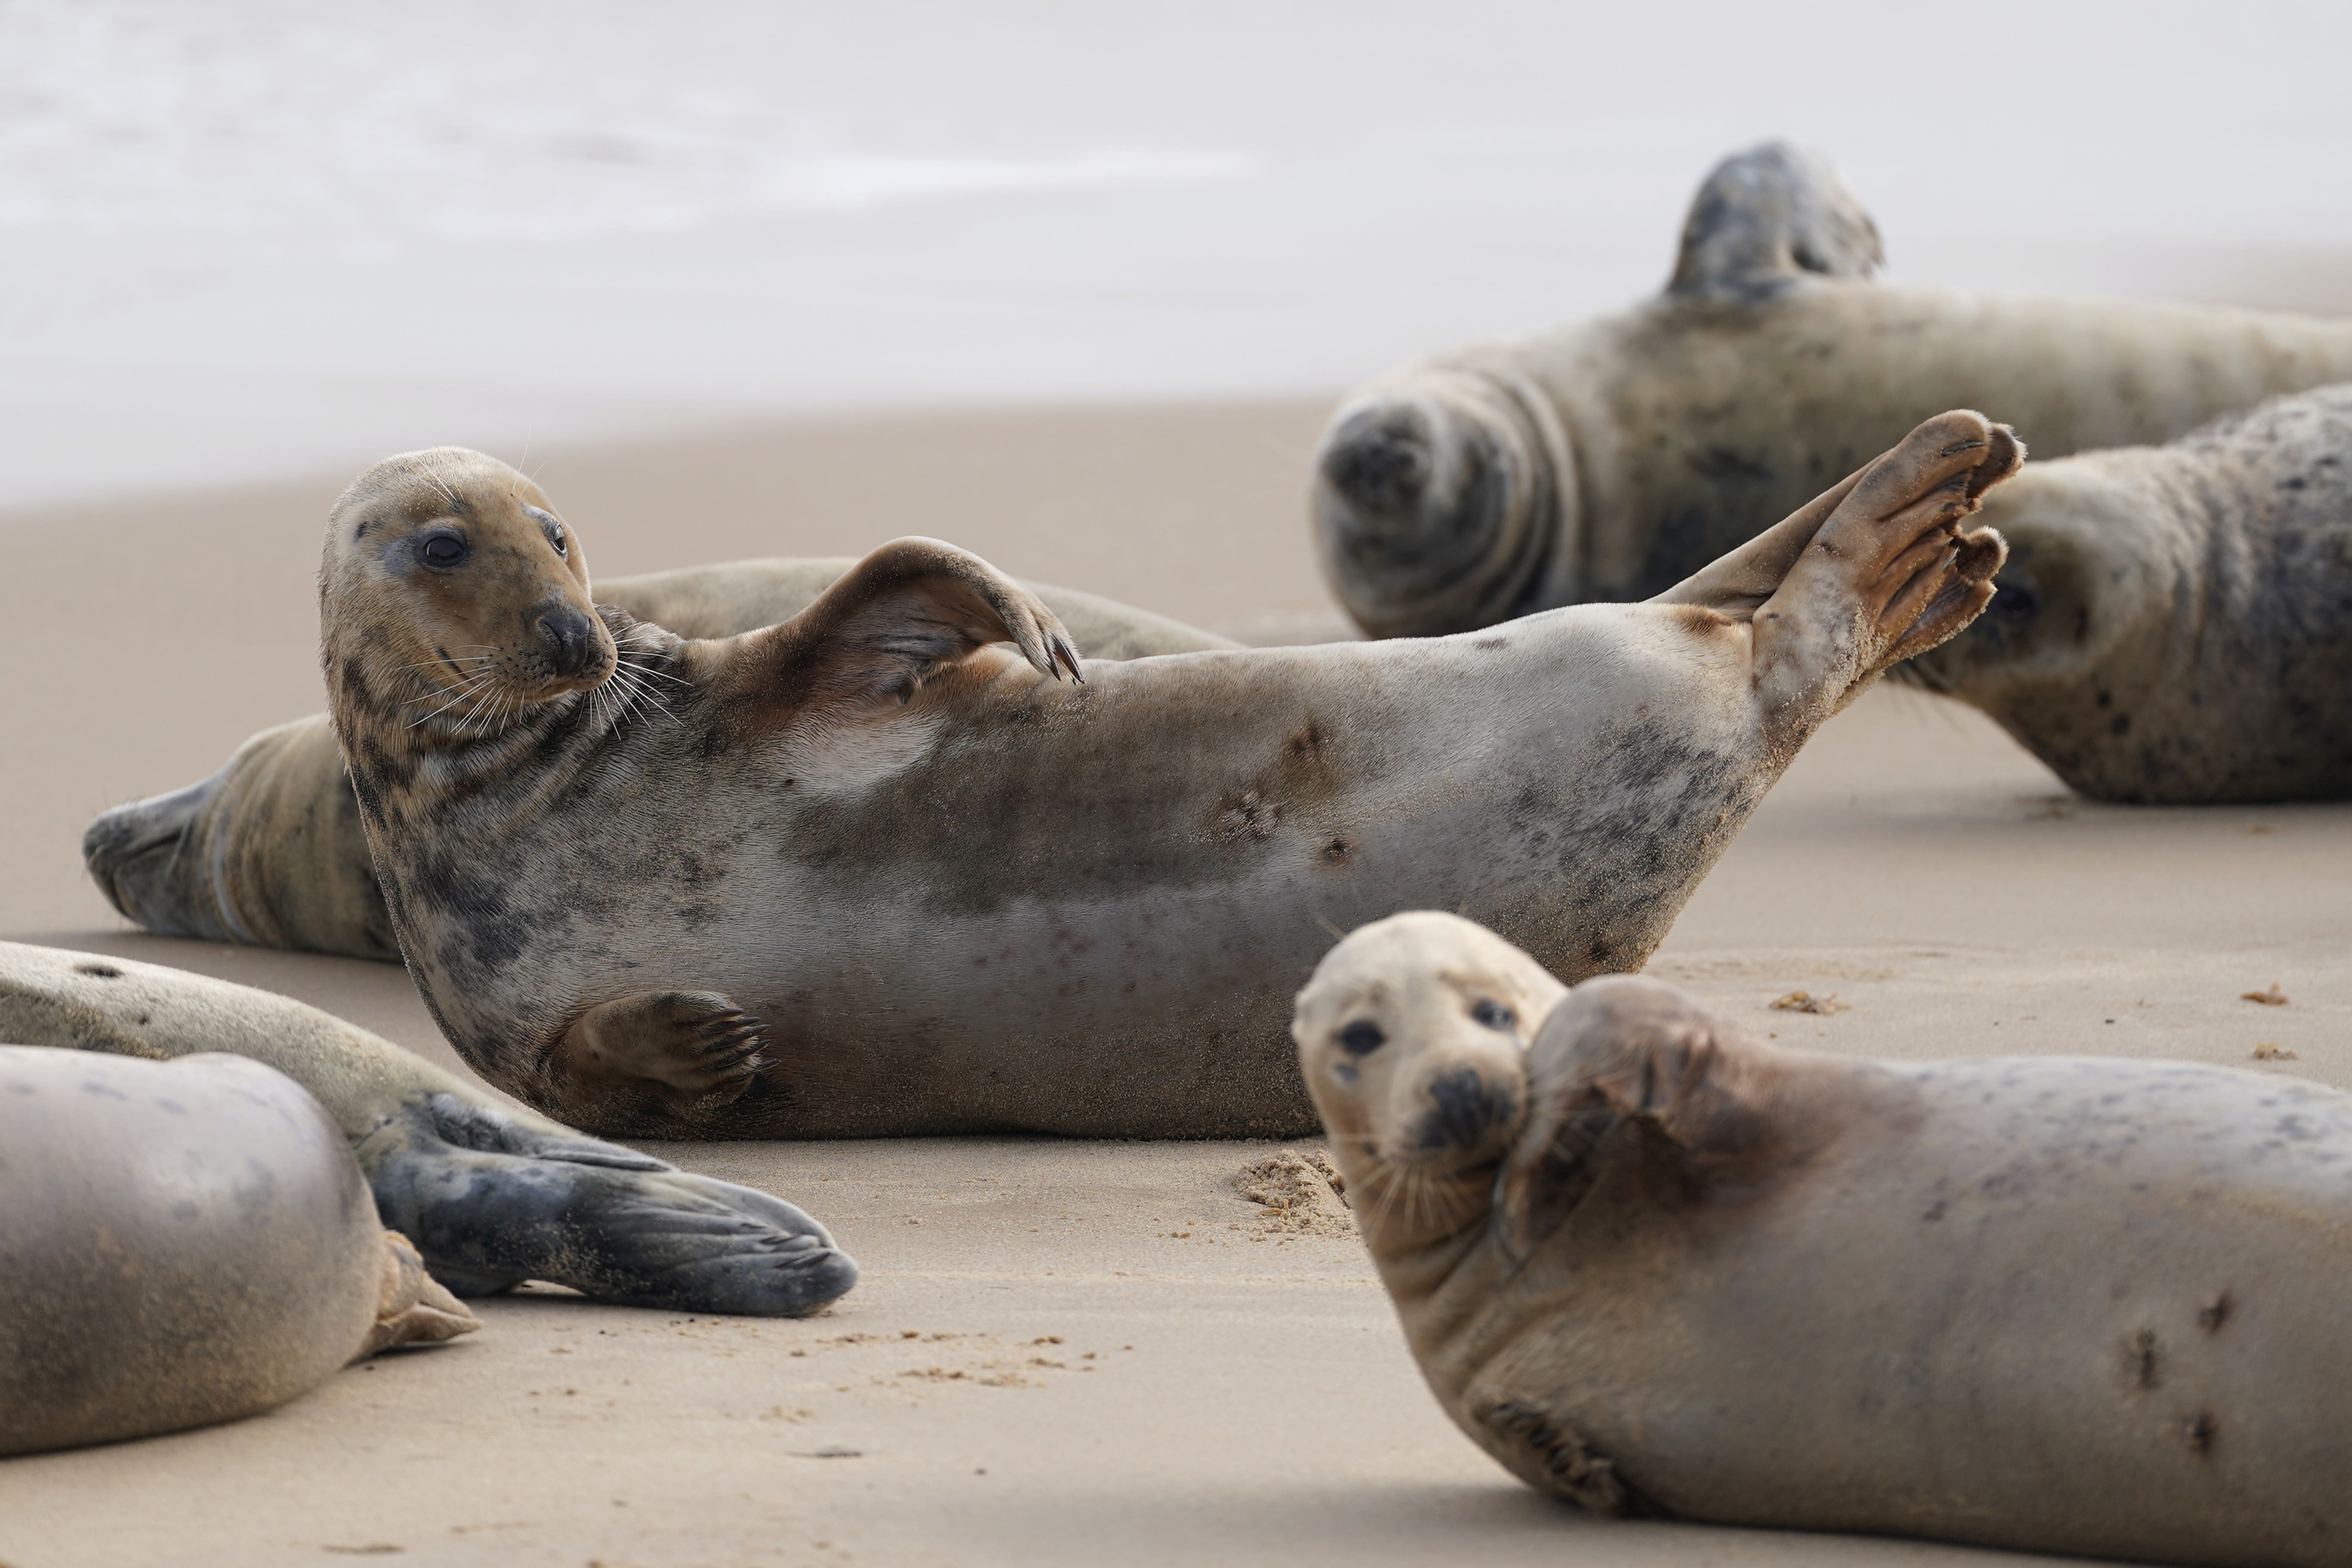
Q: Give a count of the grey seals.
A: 7